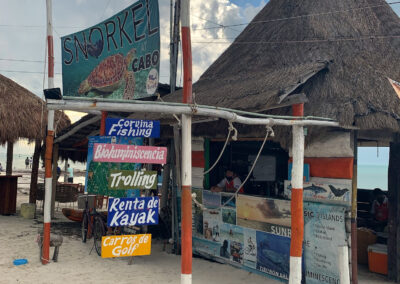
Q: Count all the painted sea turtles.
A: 1